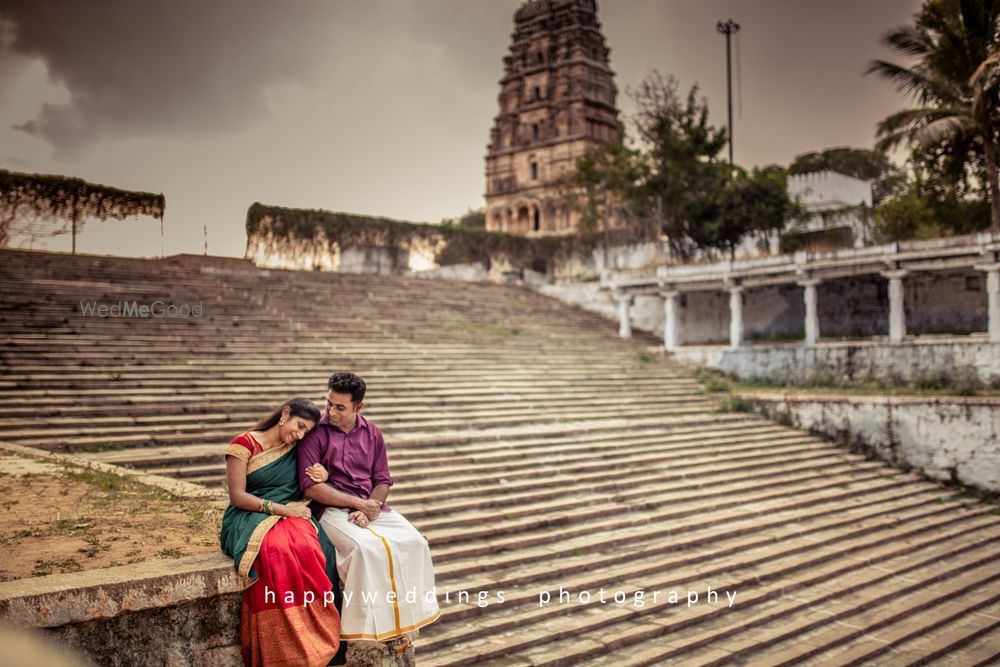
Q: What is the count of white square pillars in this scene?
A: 6